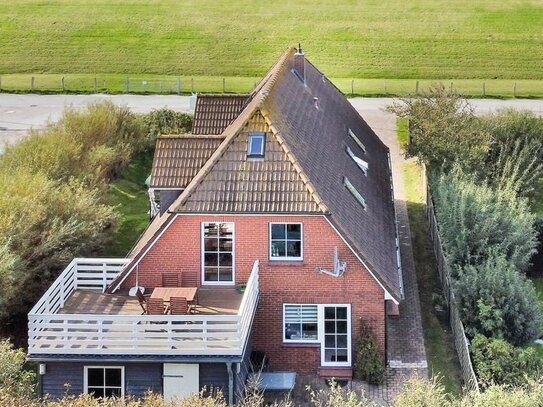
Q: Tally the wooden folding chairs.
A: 5